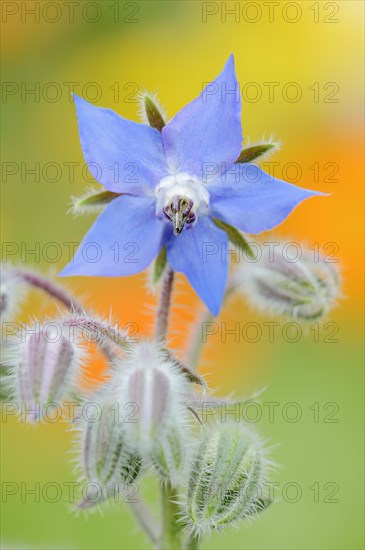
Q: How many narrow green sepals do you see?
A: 5